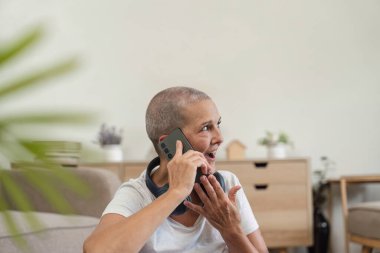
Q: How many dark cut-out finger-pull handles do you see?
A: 2